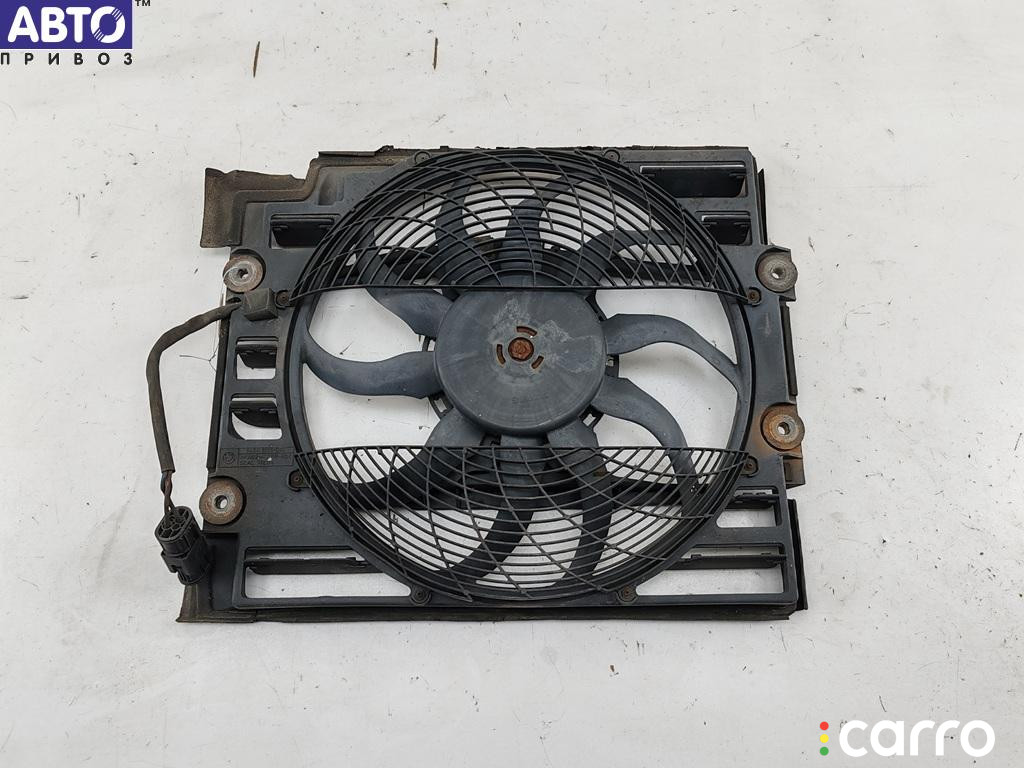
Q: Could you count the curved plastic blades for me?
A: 10